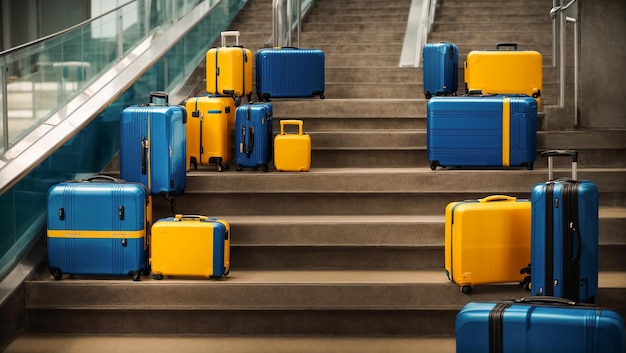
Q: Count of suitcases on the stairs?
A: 14